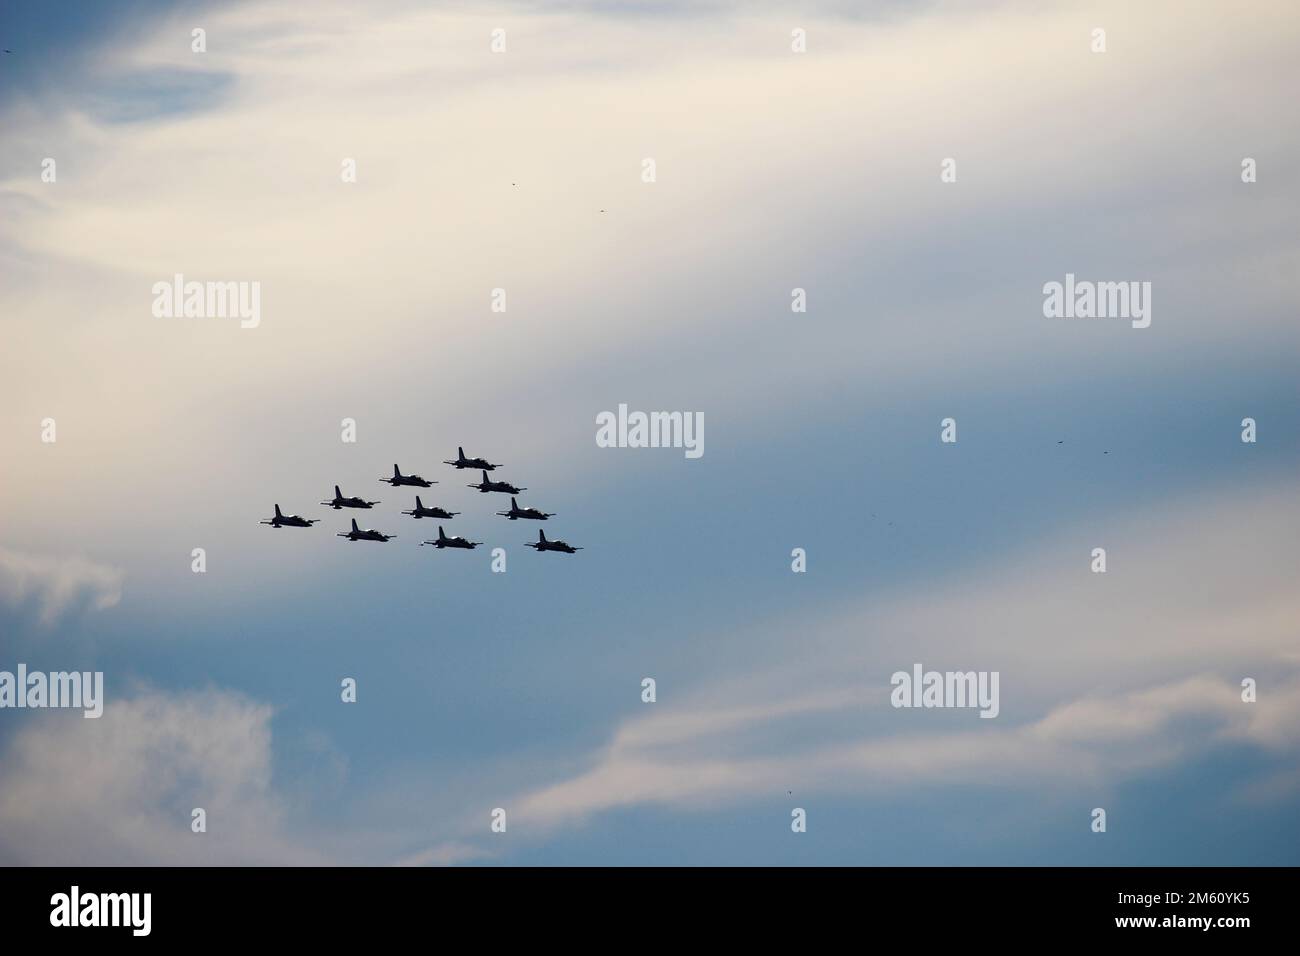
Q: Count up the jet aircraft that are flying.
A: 10